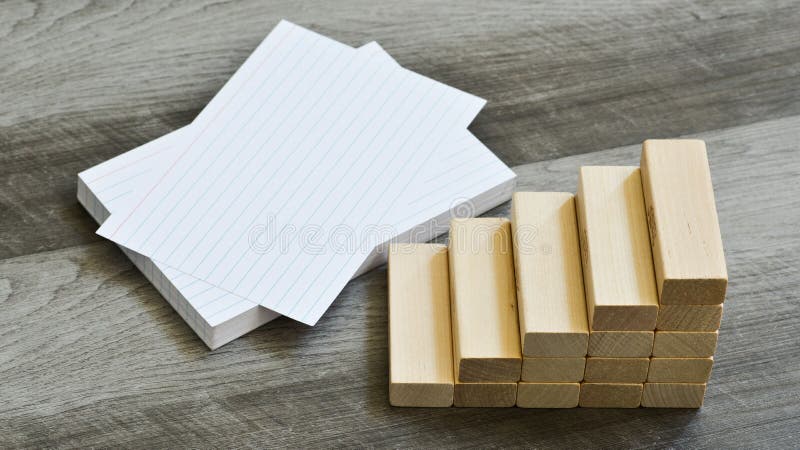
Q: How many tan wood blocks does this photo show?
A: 15